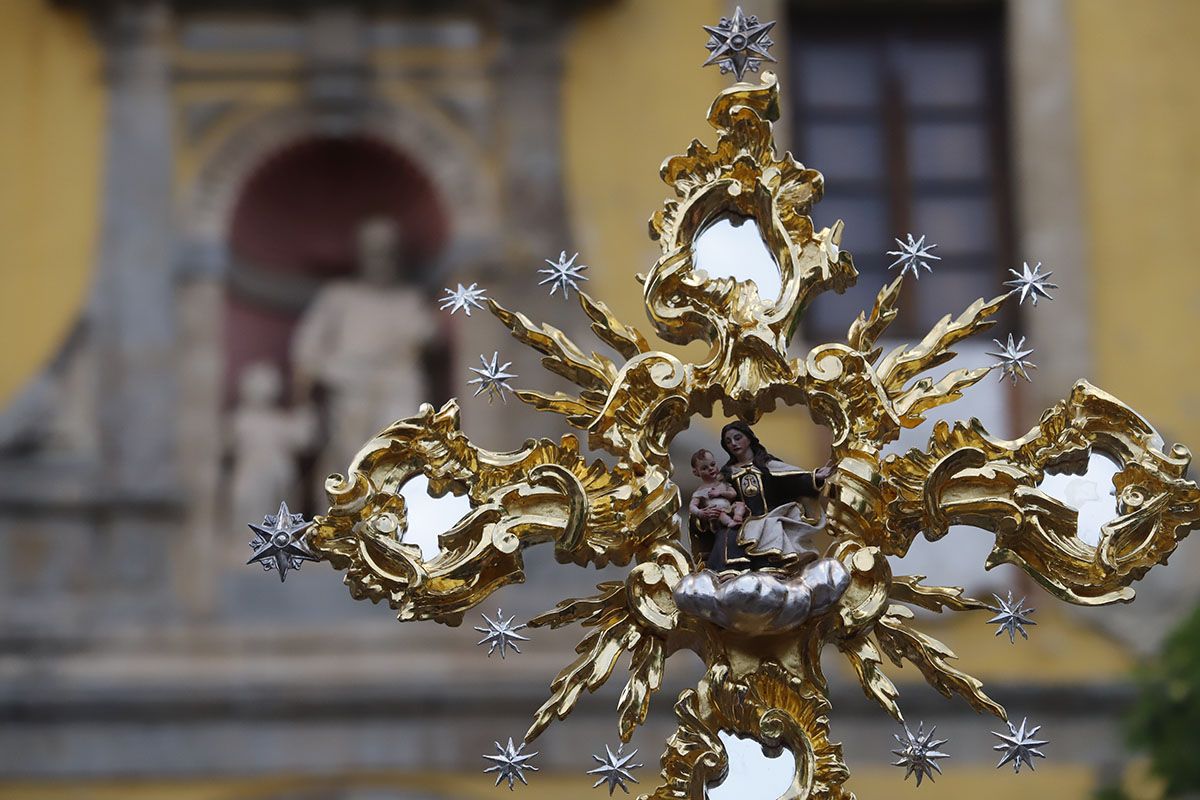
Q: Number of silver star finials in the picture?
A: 14